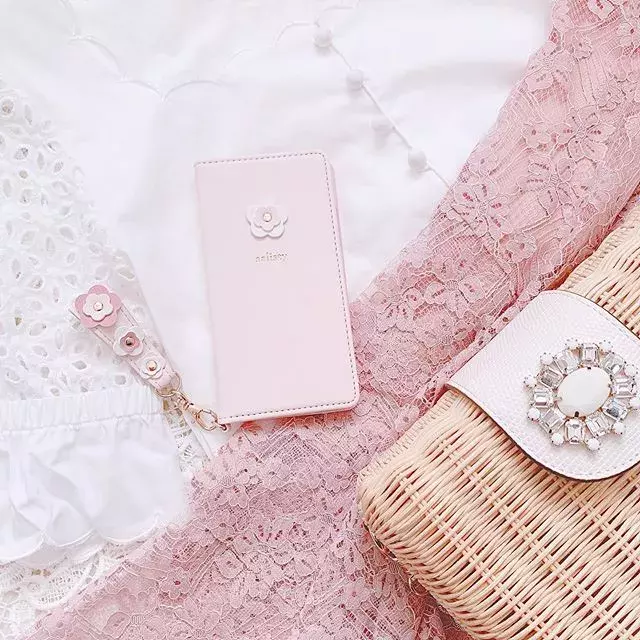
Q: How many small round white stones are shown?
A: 10